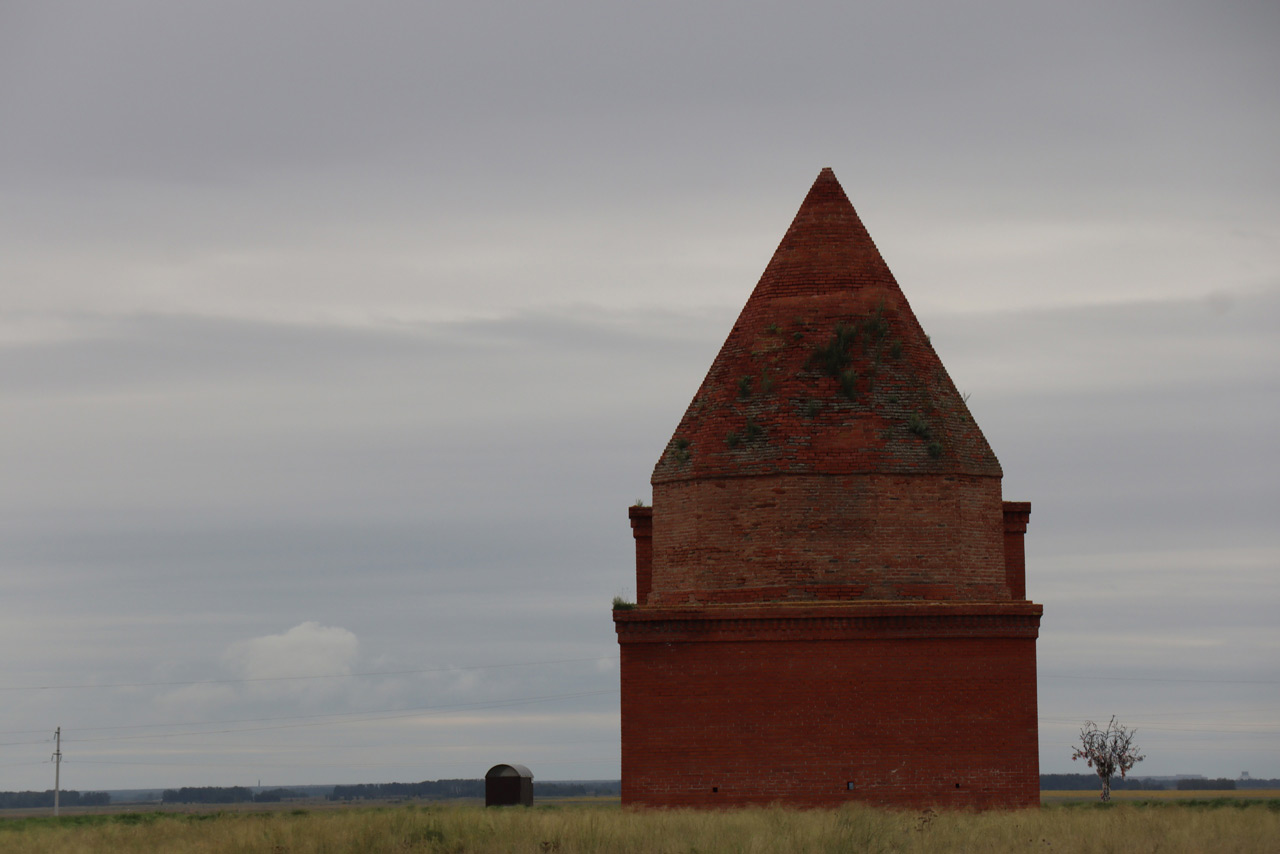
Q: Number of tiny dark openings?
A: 3